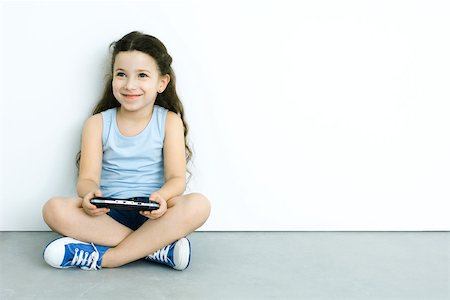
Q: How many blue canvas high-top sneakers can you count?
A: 2